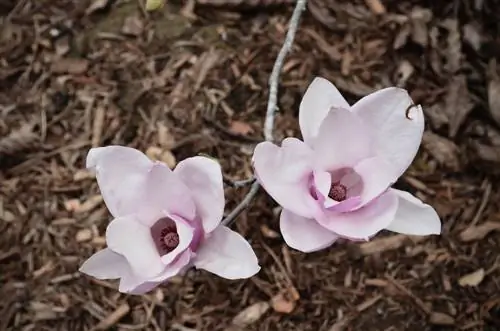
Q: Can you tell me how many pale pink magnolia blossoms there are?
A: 2